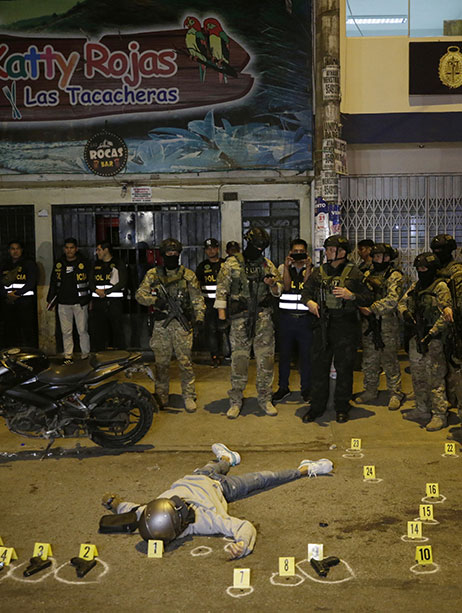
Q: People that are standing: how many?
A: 13